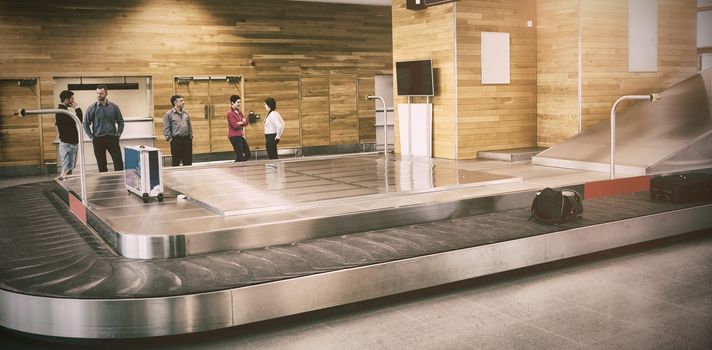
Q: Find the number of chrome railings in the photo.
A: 3